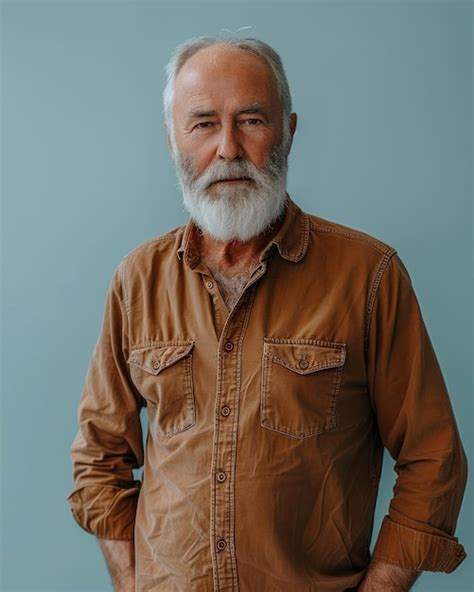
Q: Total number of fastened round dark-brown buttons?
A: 6